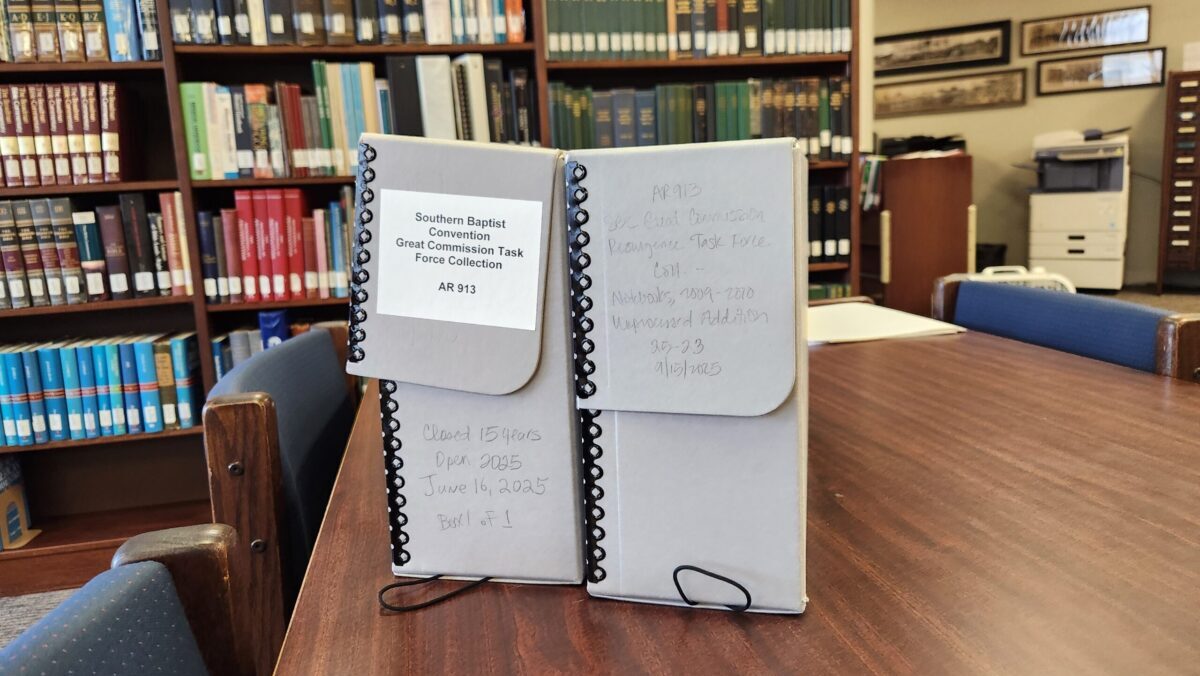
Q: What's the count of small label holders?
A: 11